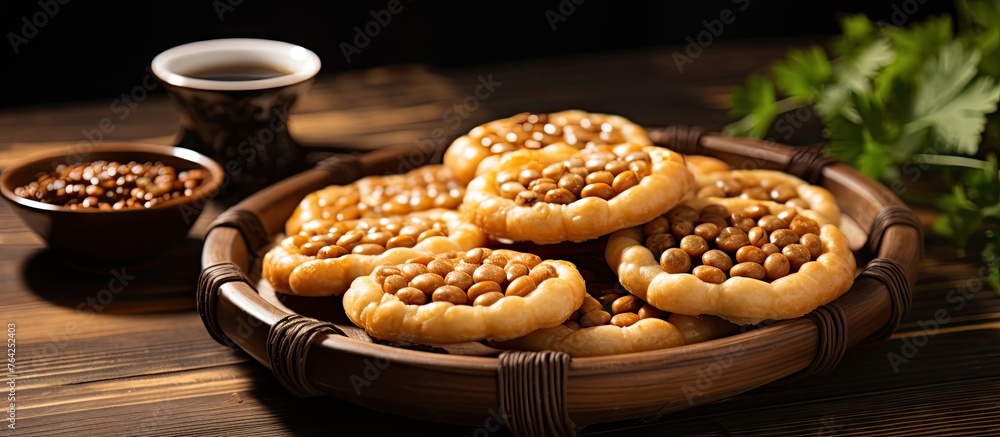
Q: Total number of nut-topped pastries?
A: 8